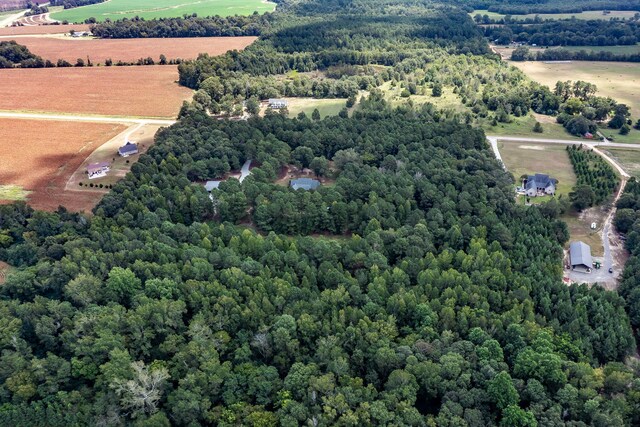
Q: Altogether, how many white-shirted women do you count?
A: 0